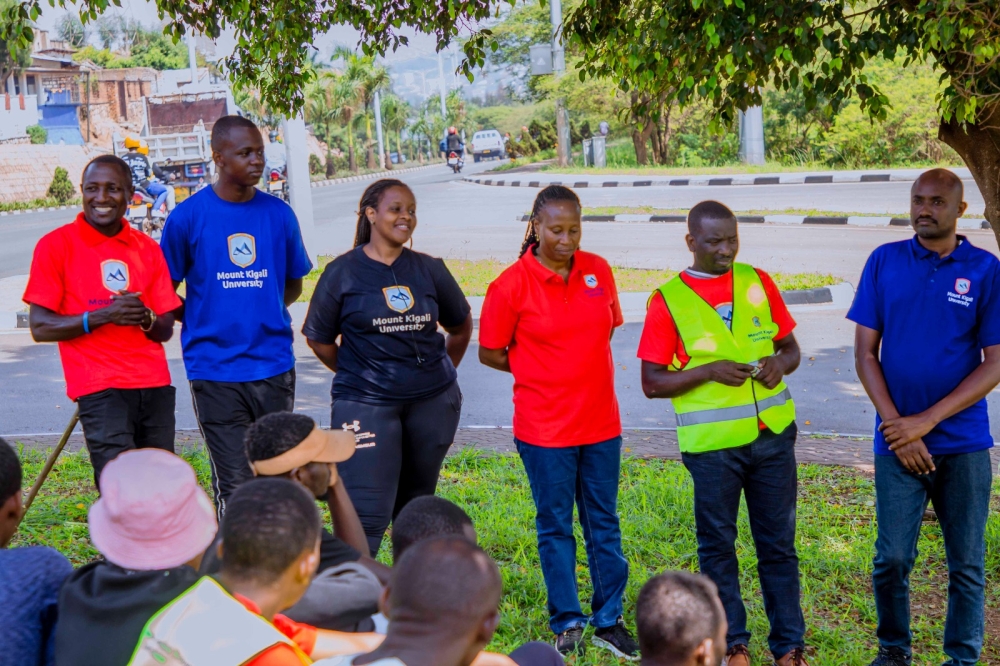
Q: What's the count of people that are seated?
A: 7